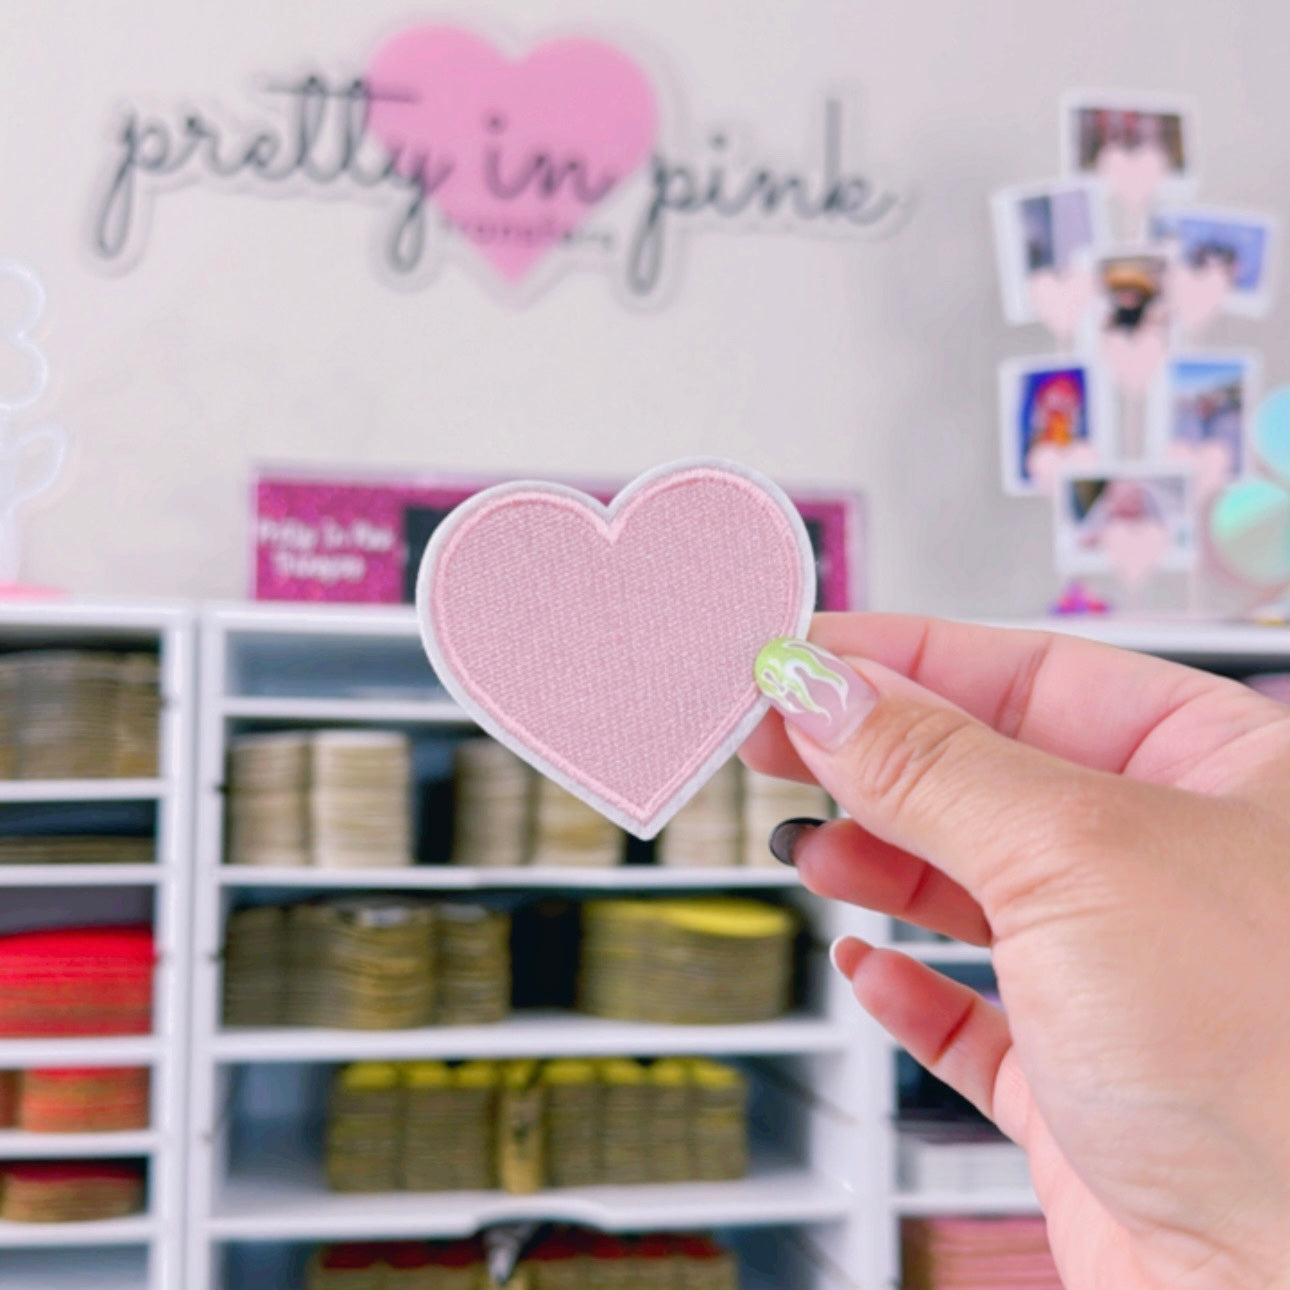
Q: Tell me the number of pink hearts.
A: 9